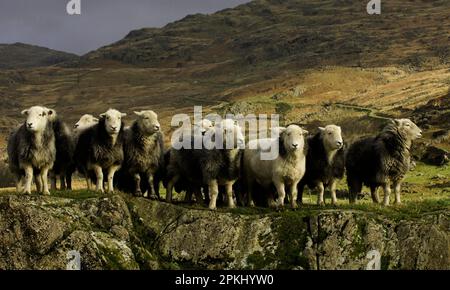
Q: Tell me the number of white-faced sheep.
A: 9